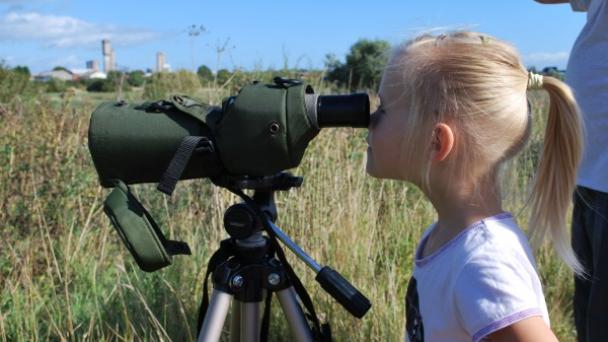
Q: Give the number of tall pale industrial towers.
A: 2